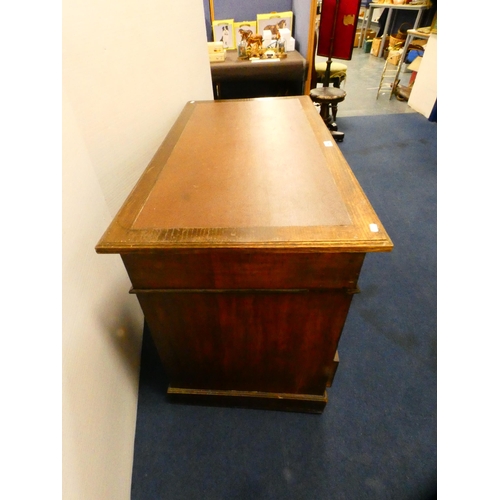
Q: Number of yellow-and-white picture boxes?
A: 3